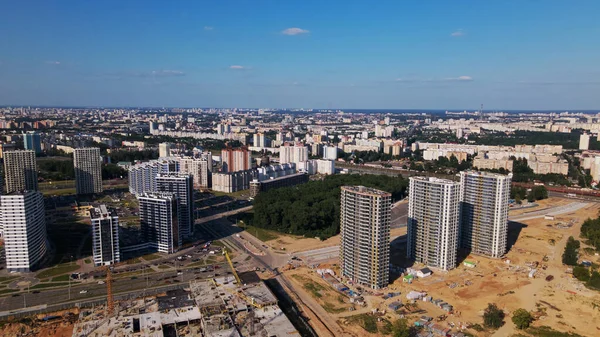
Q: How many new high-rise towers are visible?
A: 3